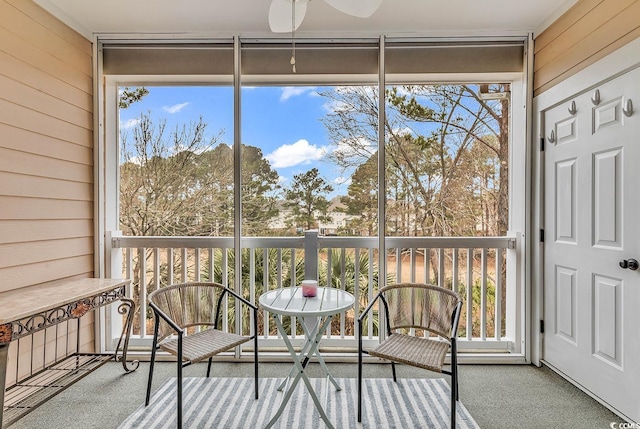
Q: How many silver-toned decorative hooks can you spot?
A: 4